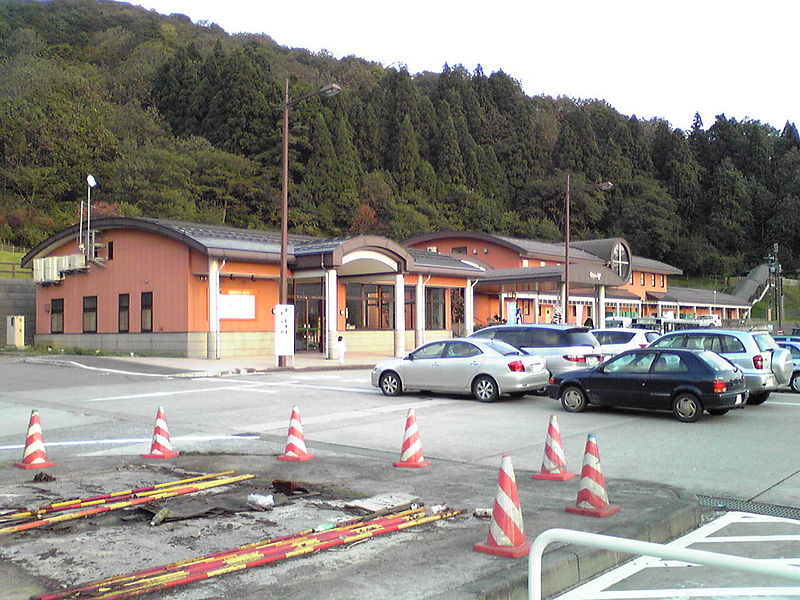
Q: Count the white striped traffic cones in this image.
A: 7